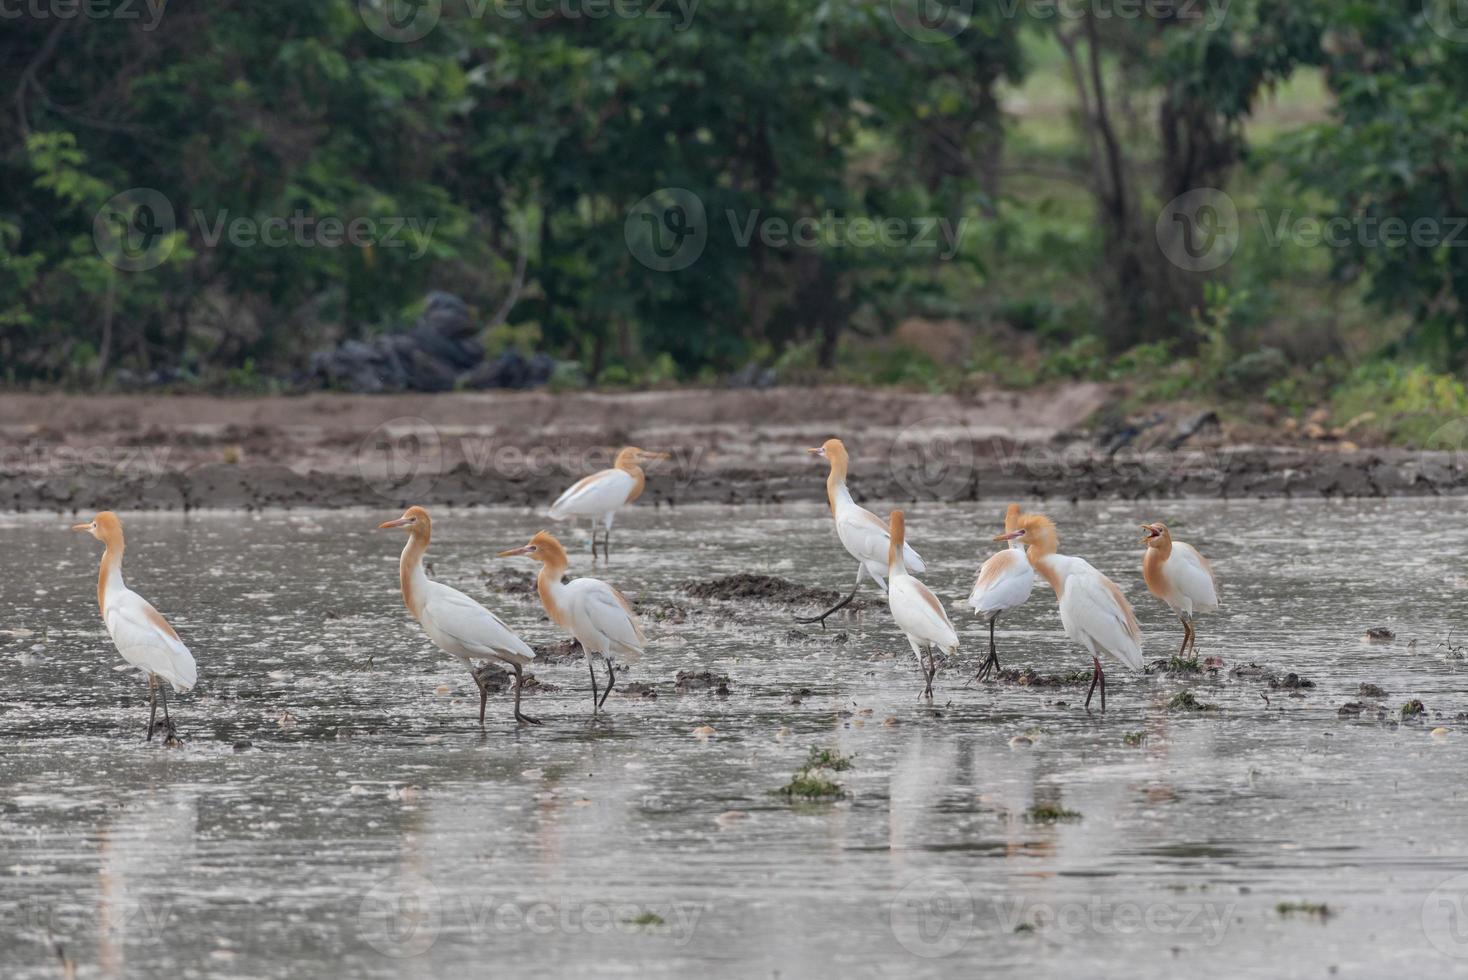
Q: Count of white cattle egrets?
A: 9